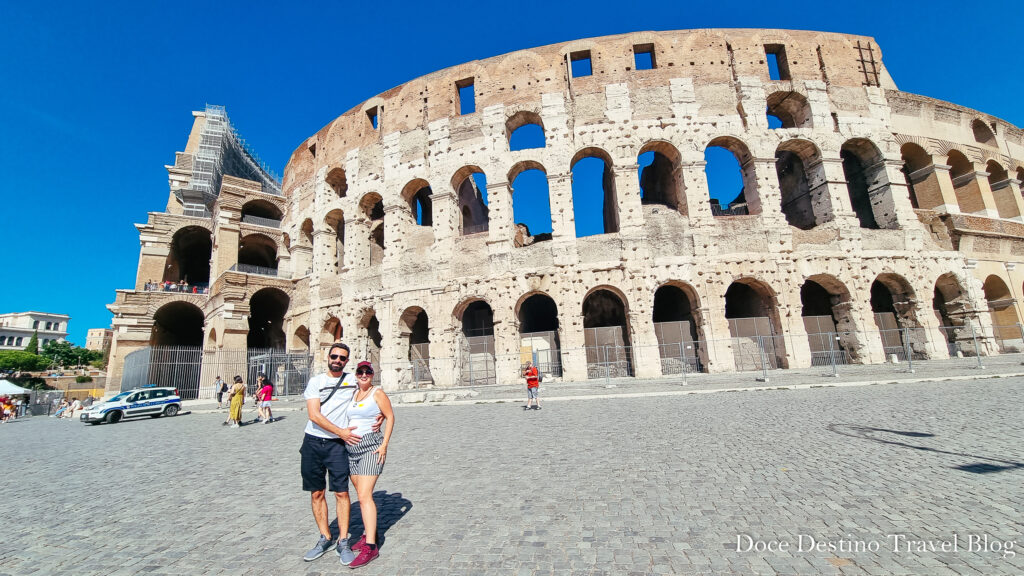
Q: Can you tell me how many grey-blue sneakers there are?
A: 2